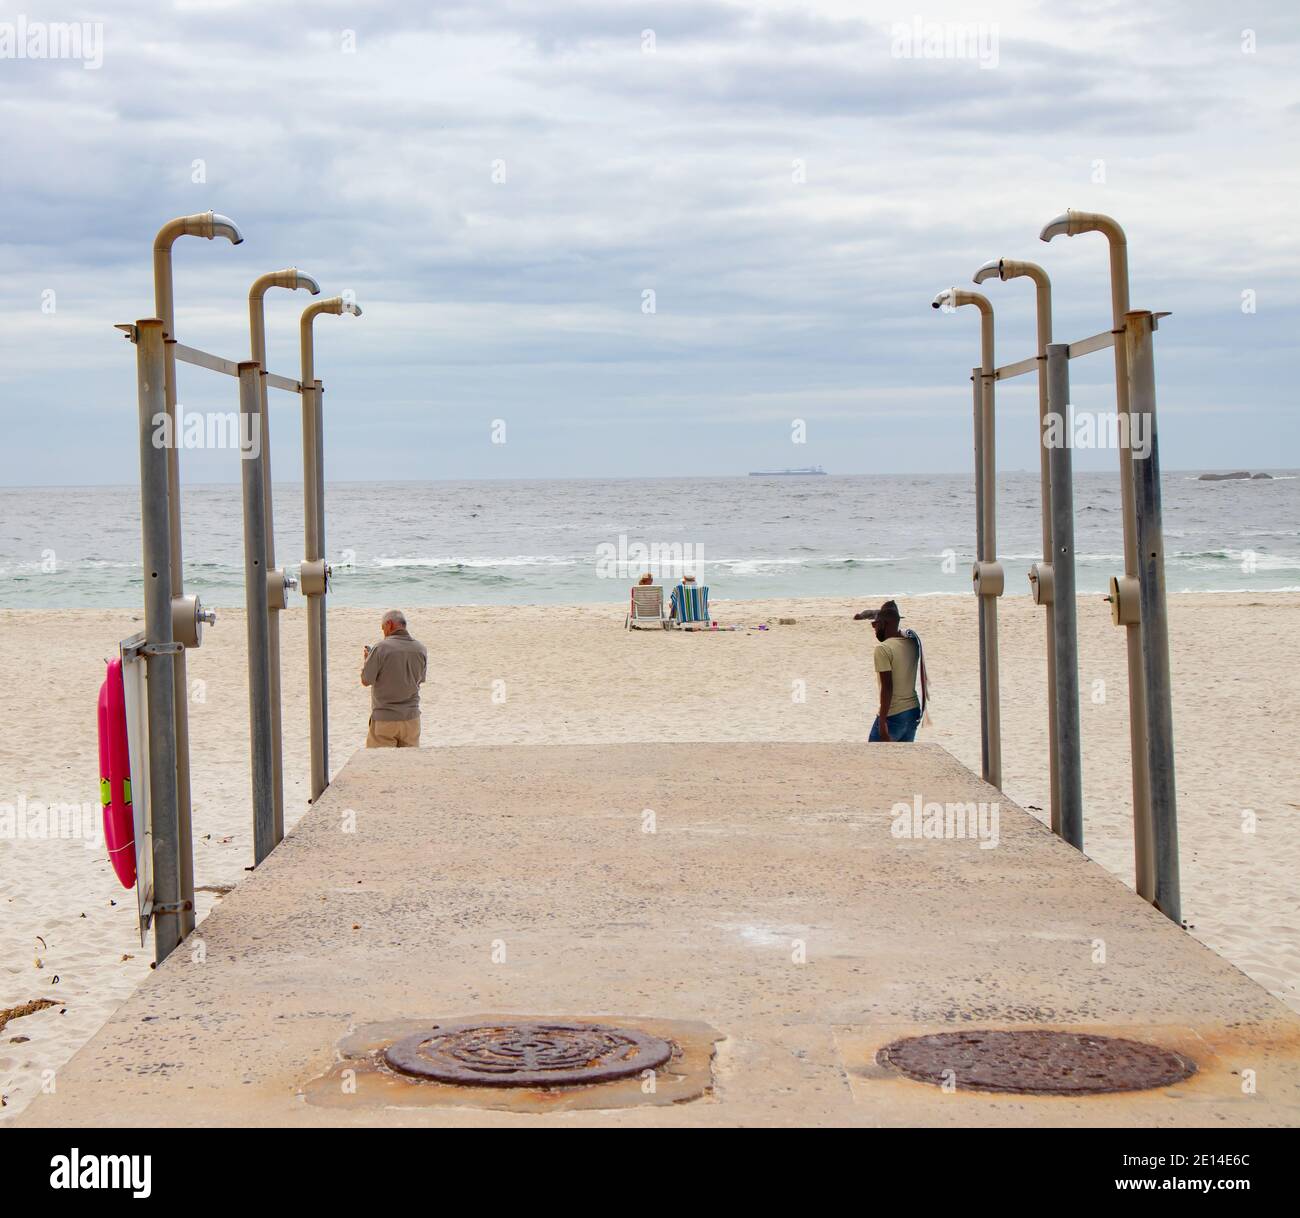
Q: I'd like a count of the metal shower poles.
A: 6